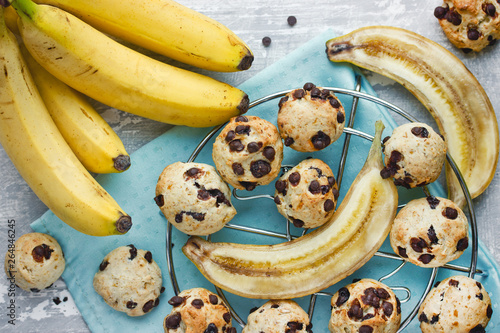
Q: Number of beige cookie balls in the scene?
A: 13